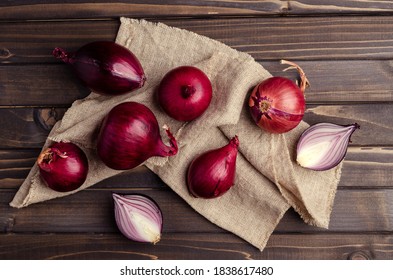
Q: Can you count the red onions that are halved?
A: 2